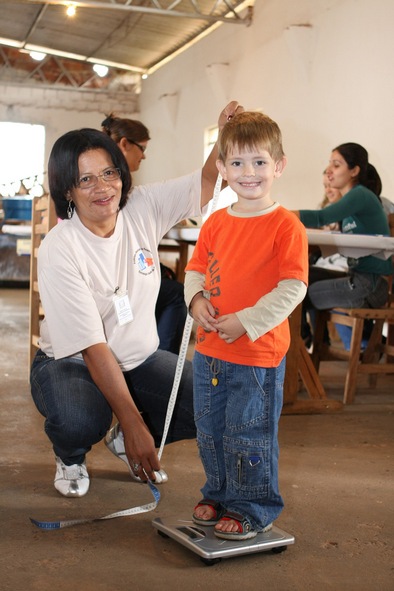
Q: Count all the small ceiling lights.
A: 3